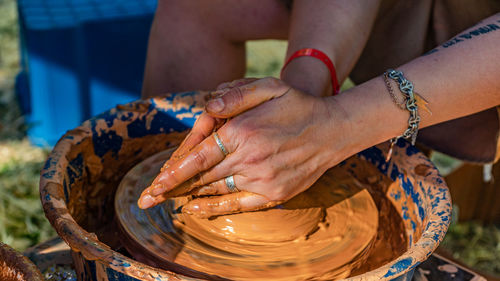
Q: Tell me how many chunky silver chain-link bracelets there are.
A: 1